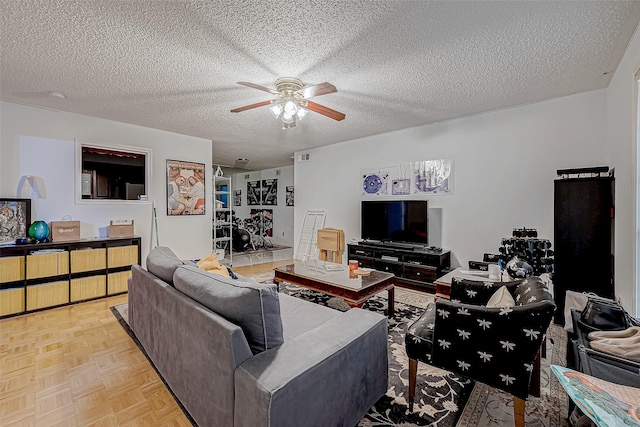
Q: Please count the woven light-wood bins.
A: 8